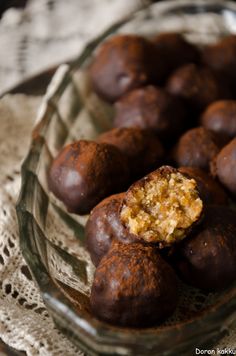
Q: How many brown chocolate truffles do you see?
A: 15